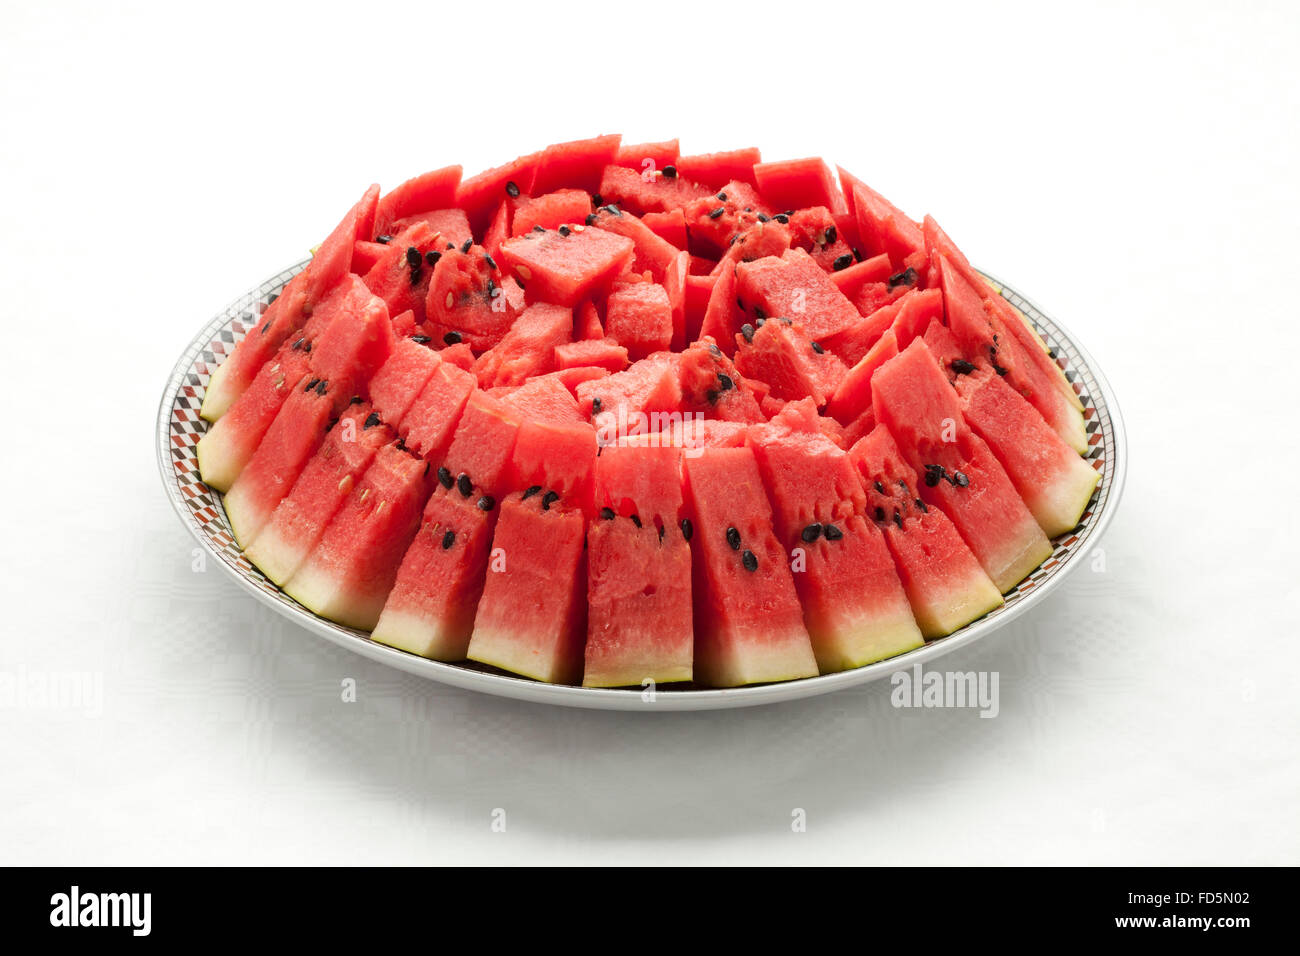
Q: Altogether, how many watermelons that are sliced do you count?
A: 1